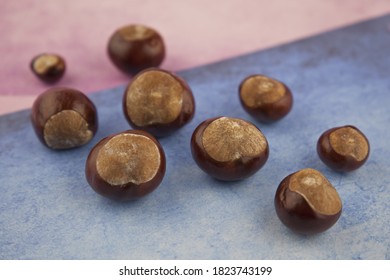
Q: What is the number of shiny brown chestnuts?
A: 9